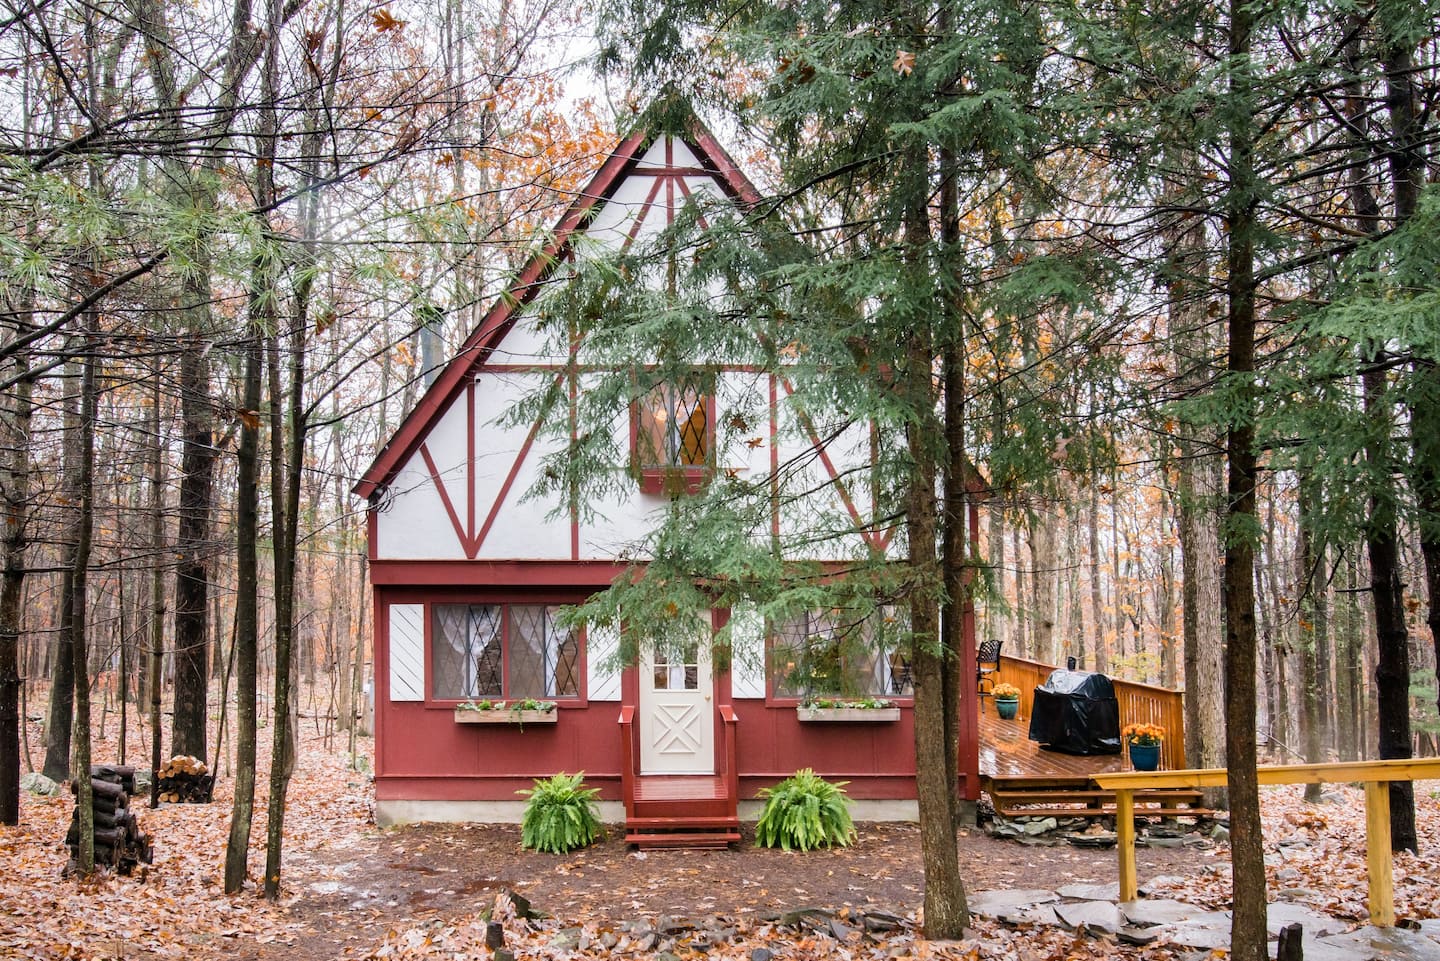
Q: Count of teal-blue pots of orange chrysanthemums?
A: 2